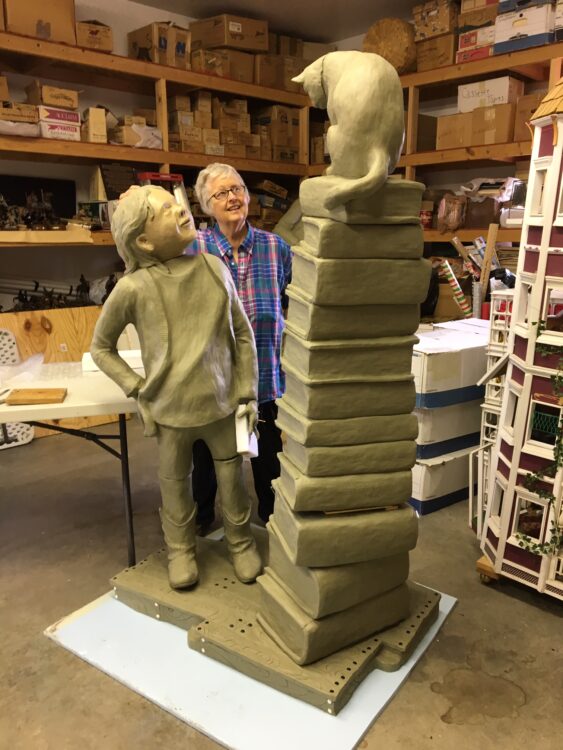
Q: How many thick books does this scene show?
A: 12